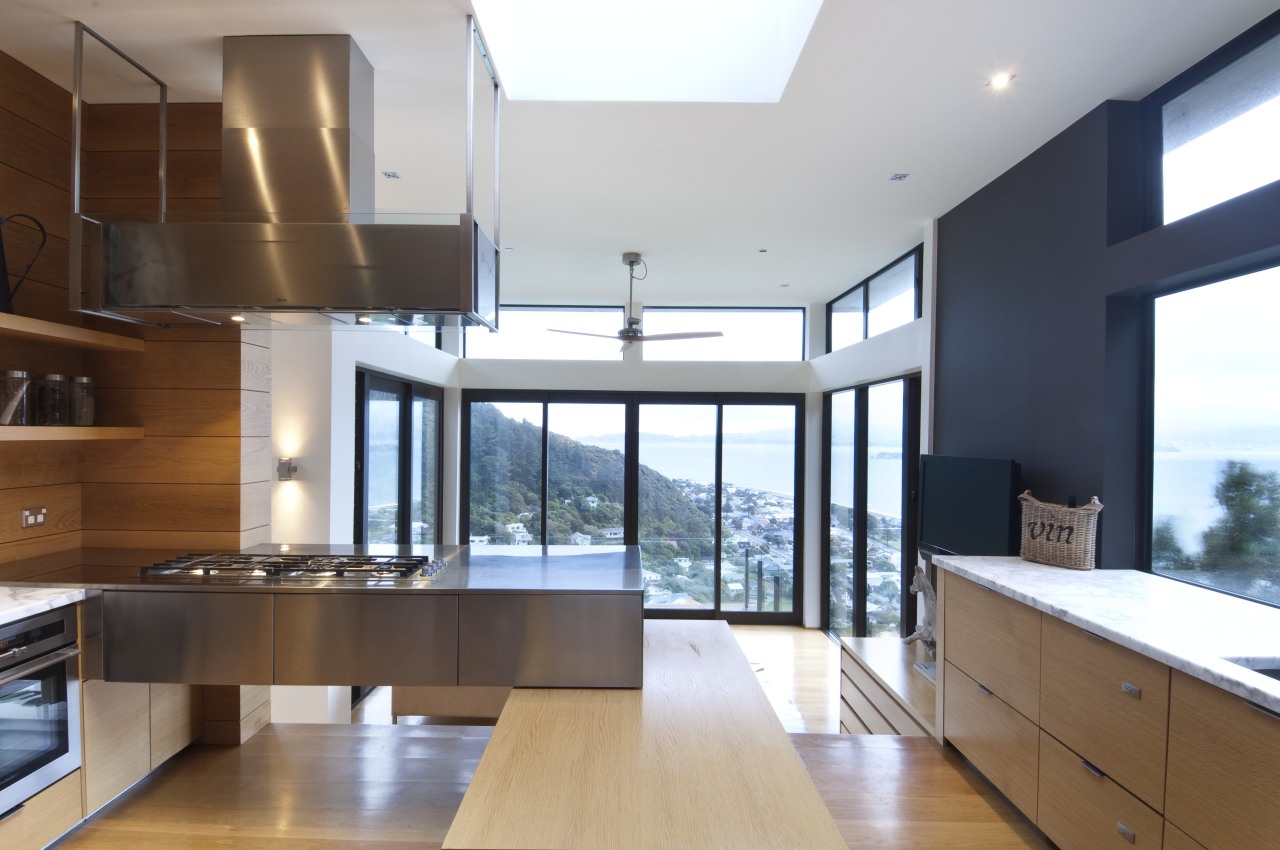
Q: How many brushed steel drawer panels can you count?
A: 3